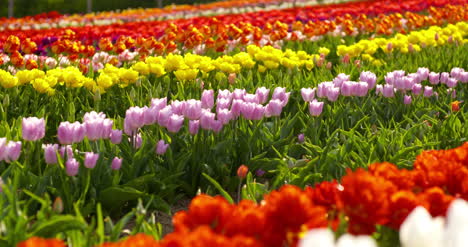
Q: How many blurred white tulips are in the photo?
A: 4